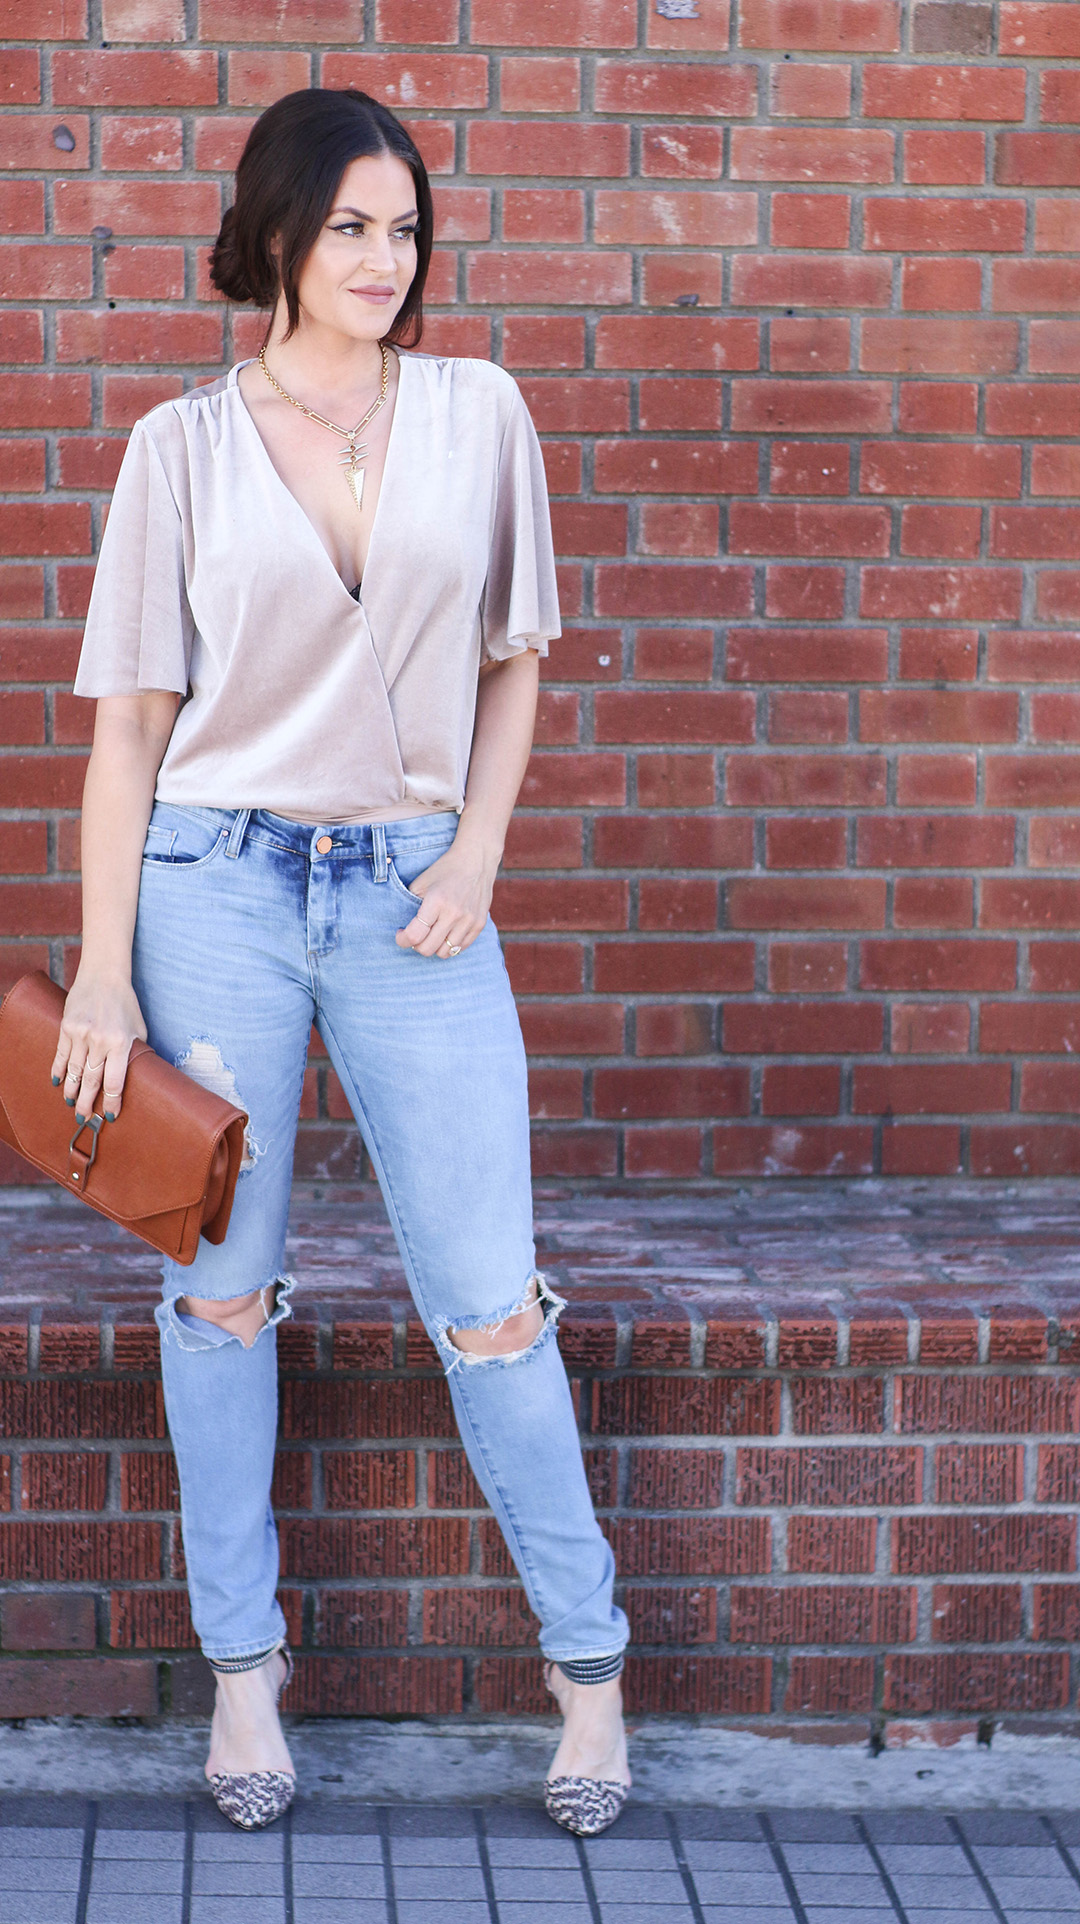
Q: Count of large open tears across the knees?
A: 2